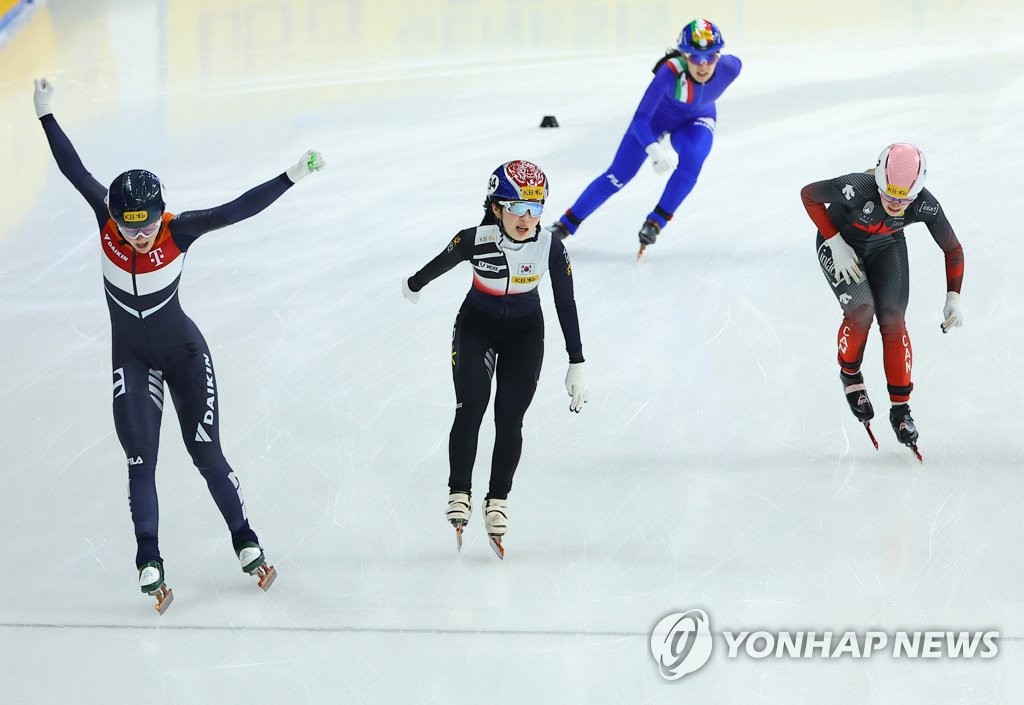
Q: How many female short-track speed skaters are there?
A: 4